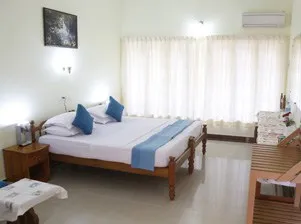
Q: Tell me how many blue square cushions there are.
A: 2